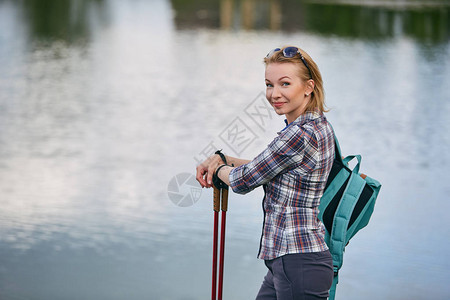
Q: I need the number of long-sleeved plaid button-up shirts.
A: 1